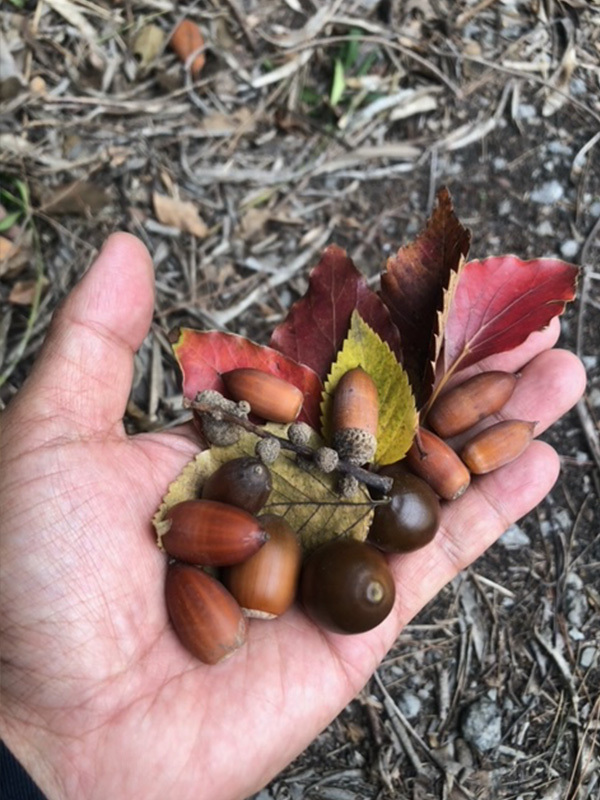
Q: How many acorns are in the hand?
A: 11